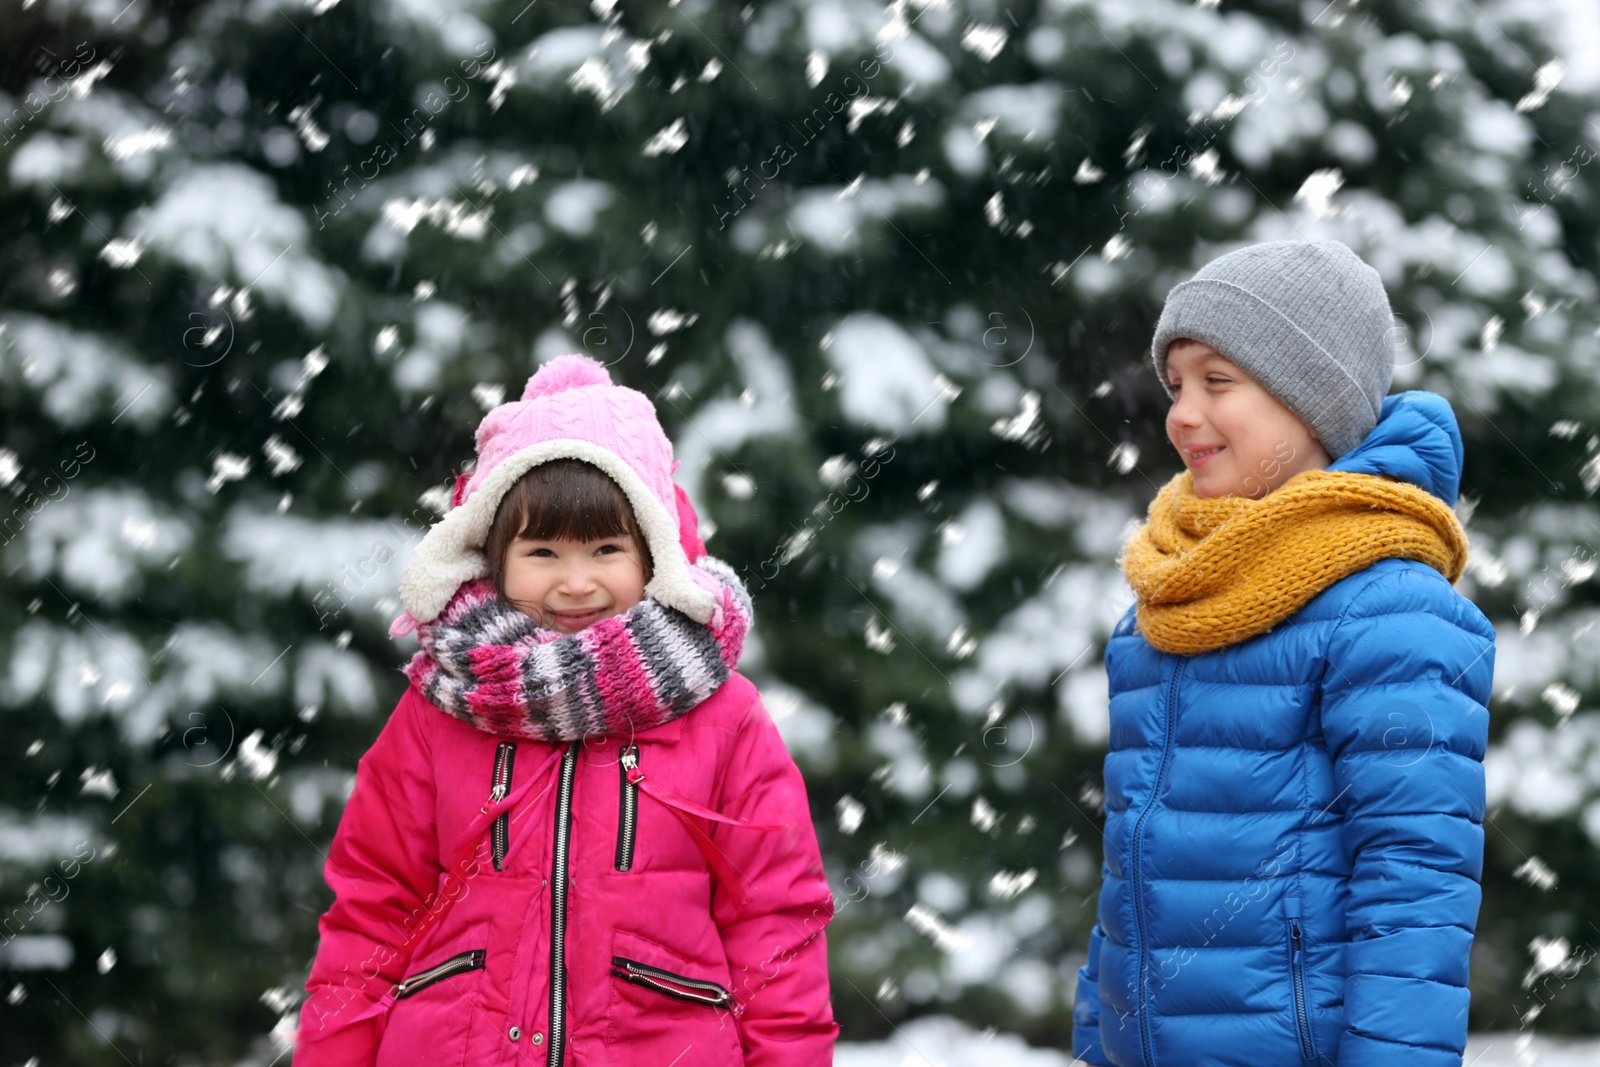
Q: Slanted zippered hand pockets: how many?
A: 2